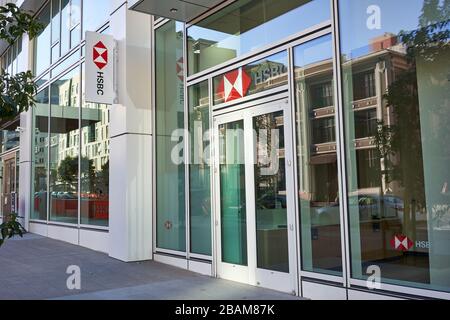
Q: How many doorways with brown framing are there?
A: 1